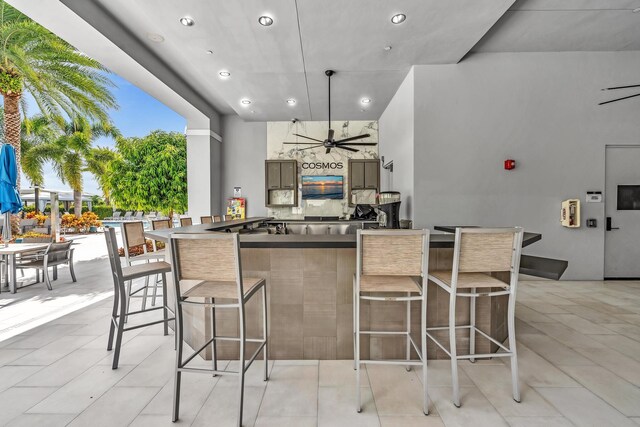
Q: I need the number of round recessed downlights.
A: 7